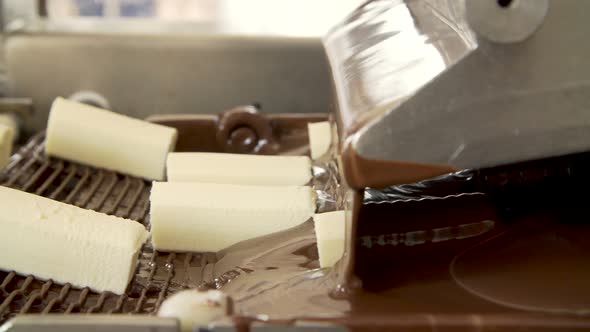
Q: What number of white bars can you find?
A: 7